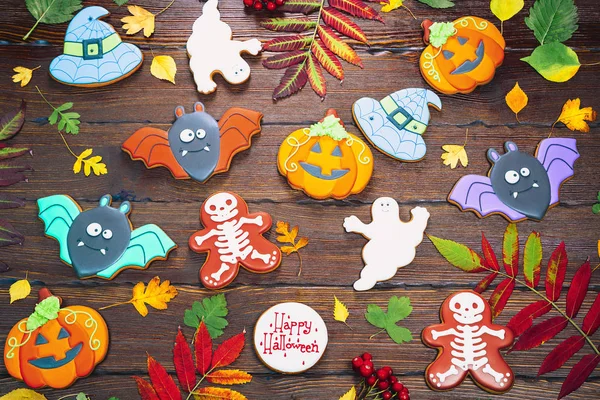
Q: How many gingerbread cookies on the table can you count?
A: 13